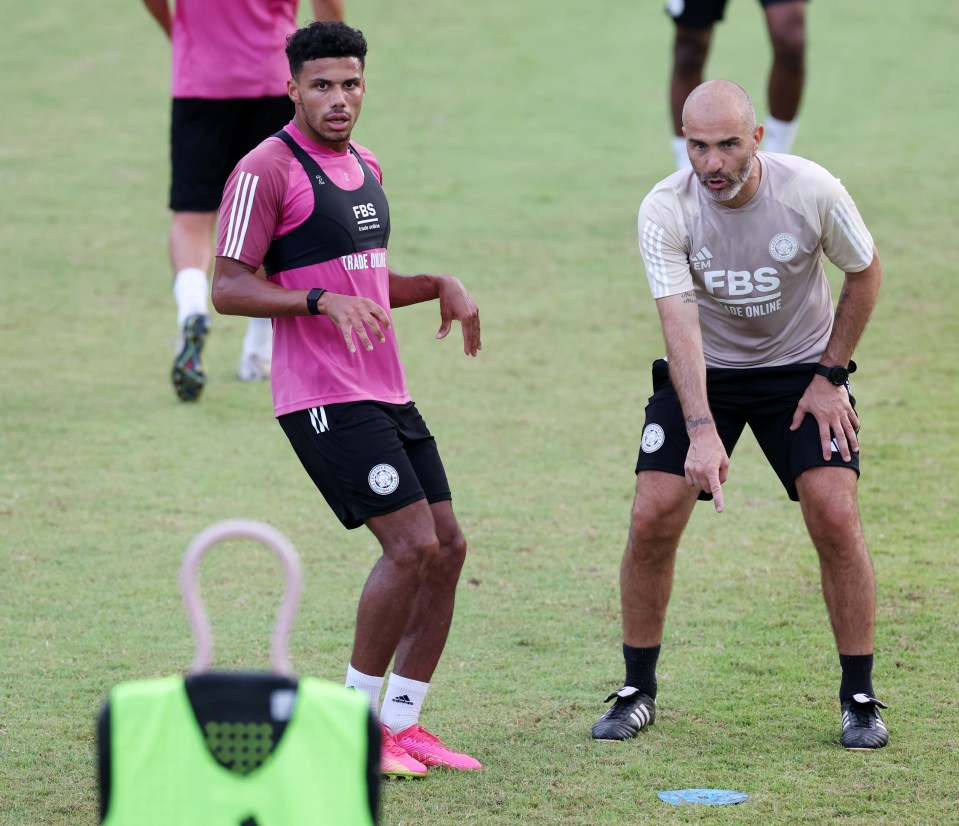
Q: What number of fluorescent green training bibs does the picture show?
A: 1